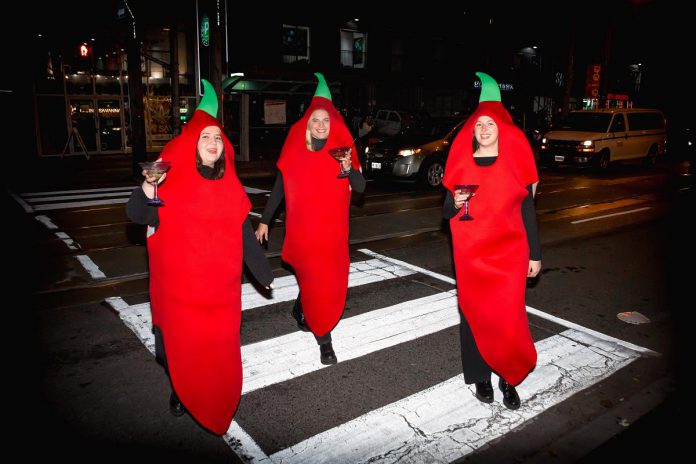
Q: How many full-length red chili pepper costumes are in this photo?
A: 3